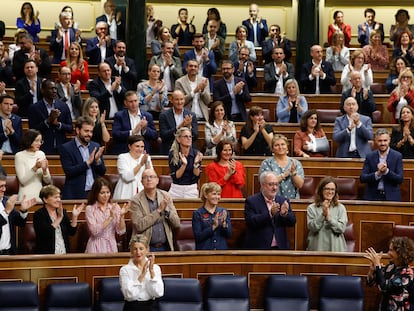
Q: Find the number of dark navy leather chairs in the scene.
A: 7